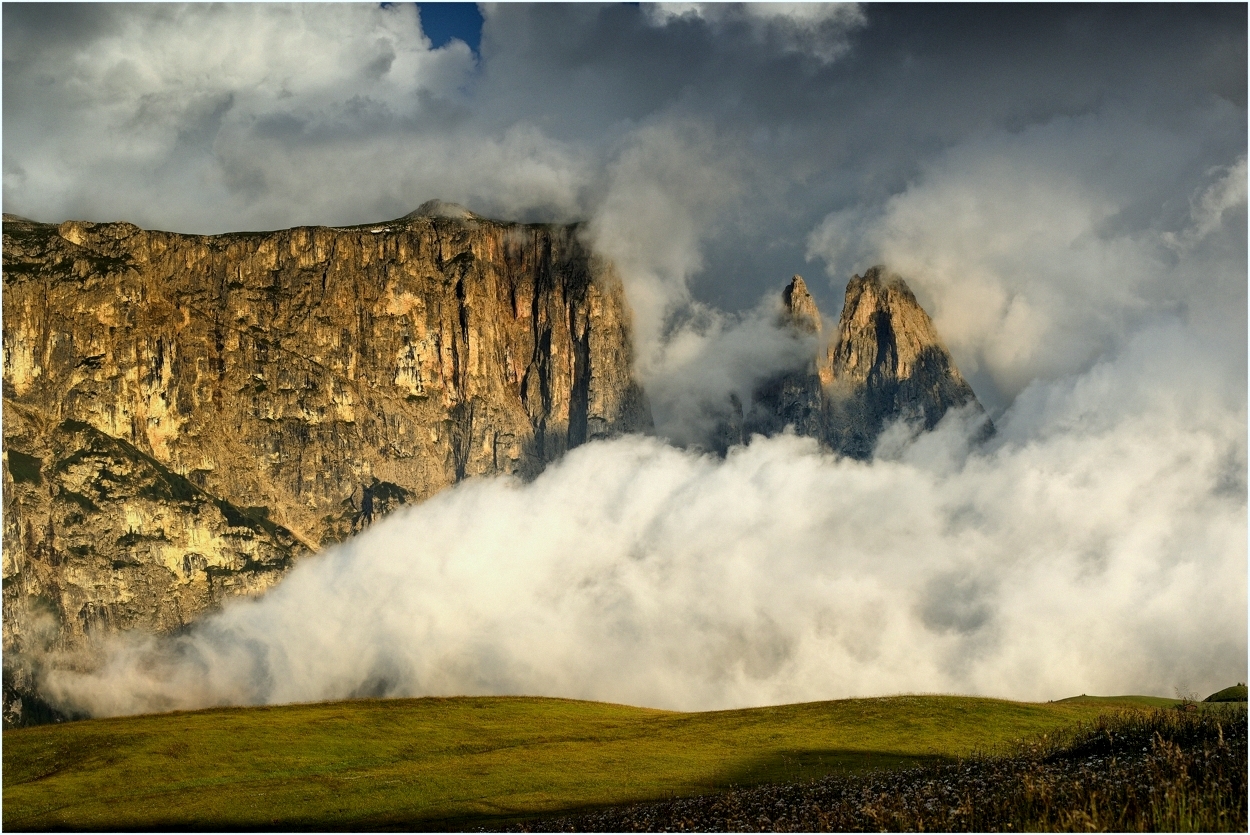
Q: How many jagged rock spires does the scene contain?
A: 2